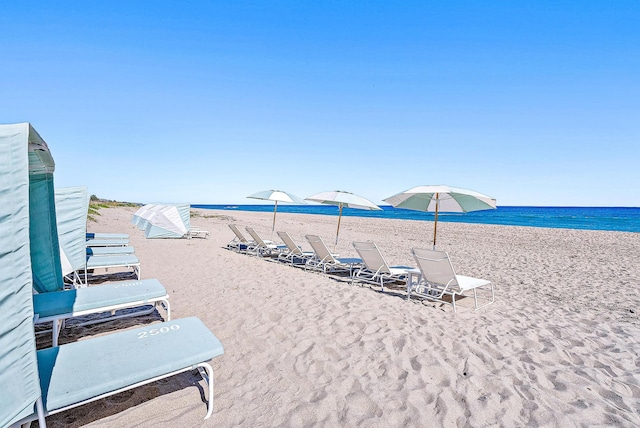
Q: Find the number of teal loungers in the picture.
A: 6